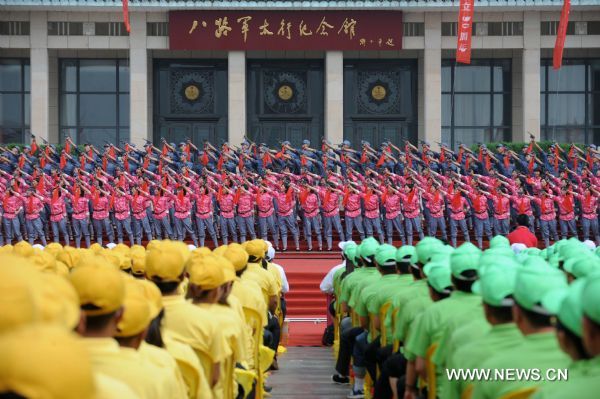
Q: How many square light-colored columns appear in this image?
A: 6